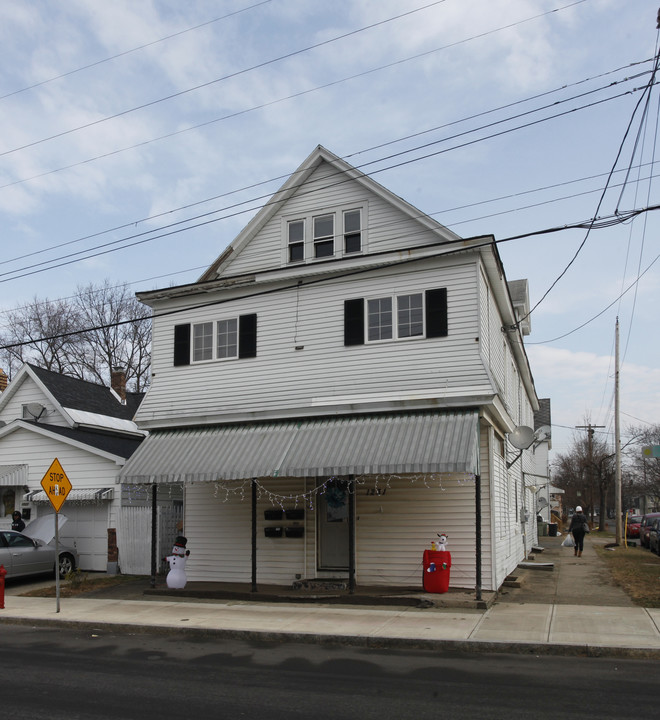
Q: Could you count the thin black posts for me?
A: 4